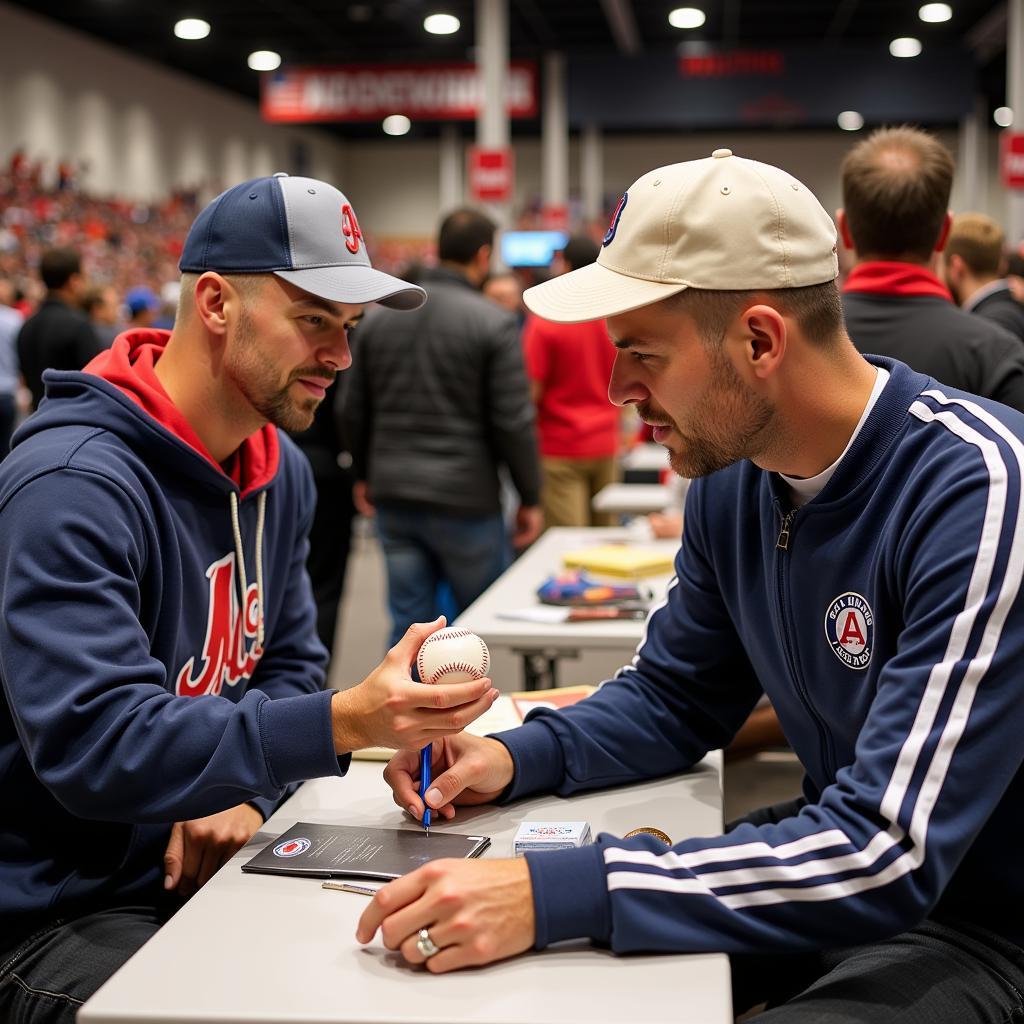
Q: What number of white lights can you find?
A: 9